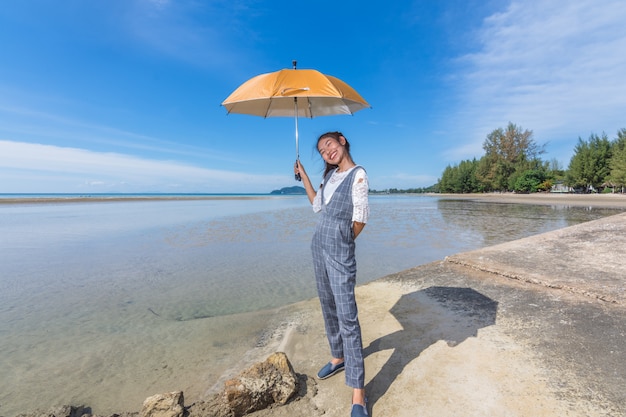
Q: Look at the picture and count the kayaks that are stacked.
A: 0